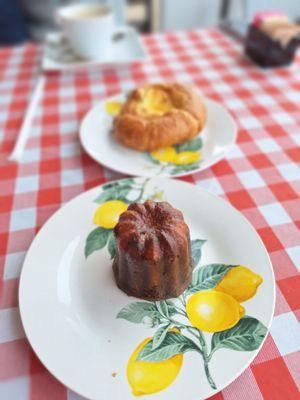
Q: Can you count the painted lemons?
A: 7